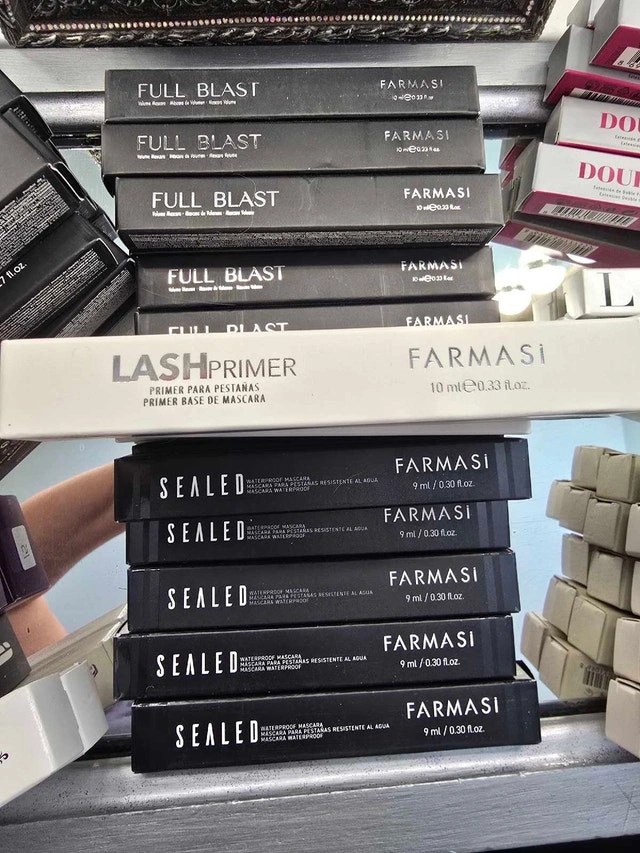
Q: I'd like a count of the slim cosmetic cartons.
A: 11